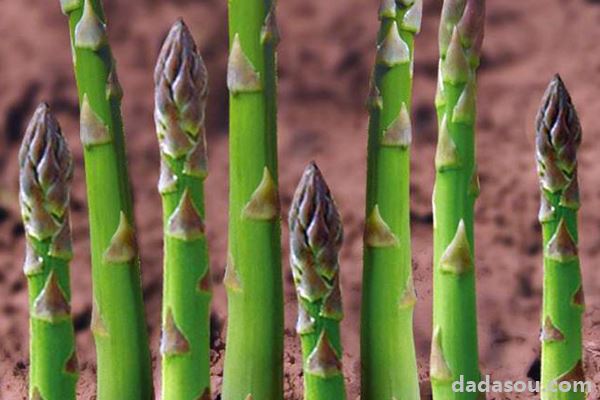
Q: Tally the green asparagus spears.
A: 8